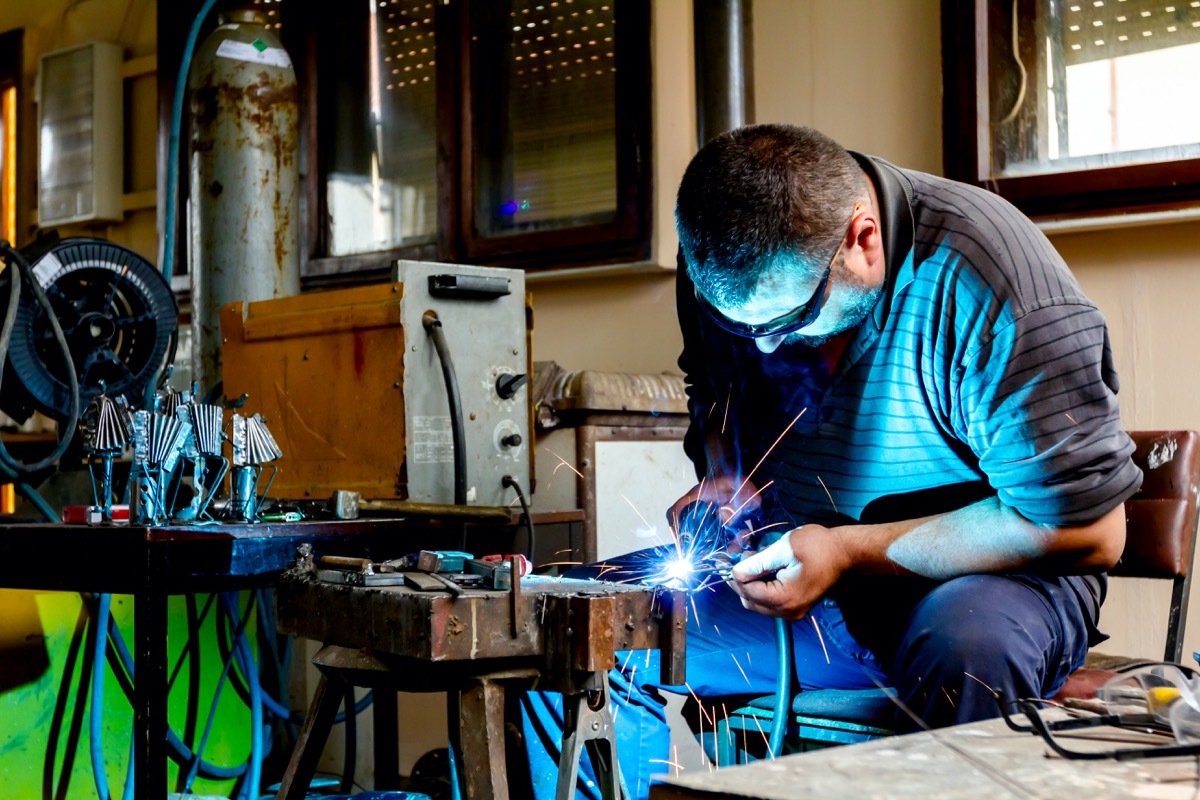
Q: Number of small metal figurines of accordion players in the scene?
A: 5